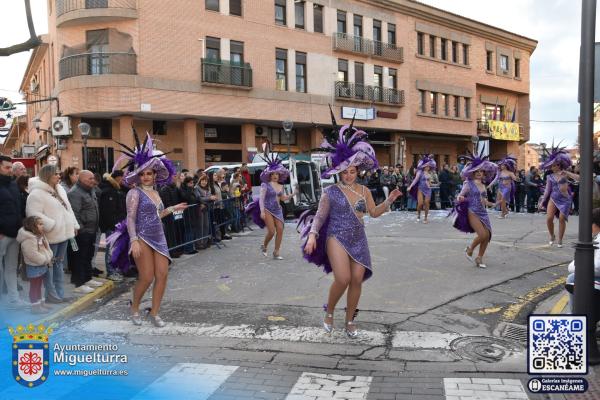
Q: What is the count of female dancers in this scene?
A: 7